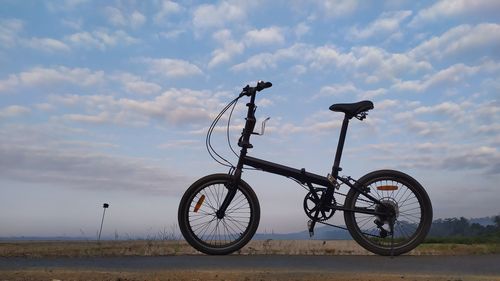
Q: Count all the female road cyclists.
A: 0